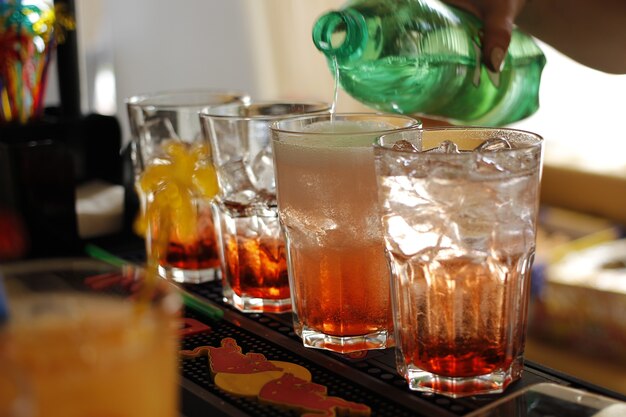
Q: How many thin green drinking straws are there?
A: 1